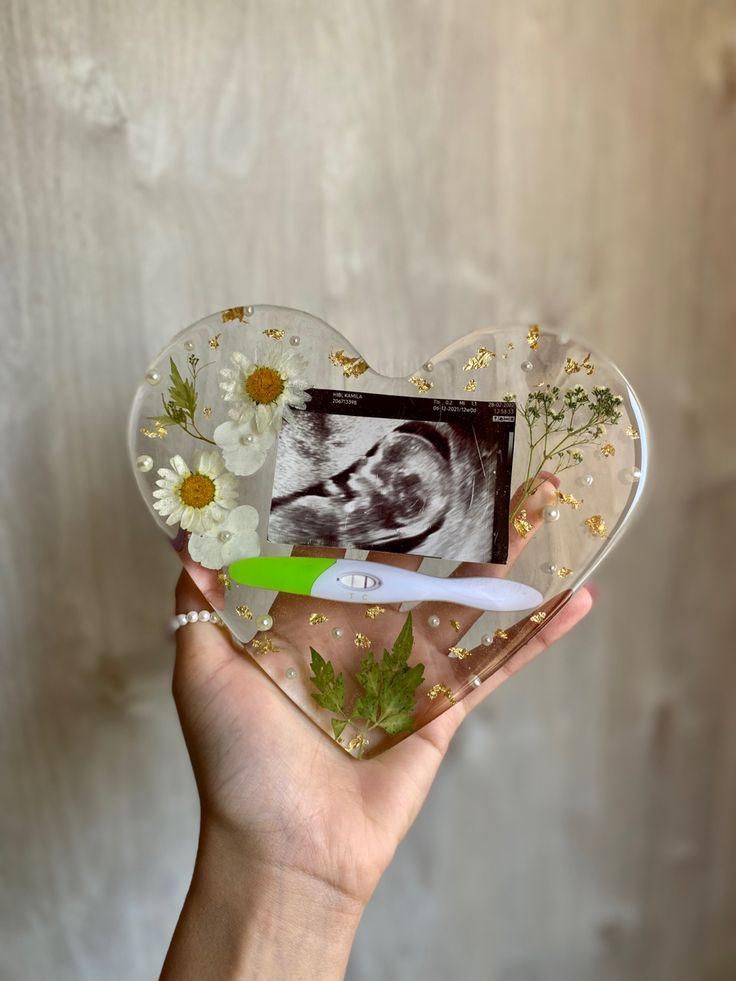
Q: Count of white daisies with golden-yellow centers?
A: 2